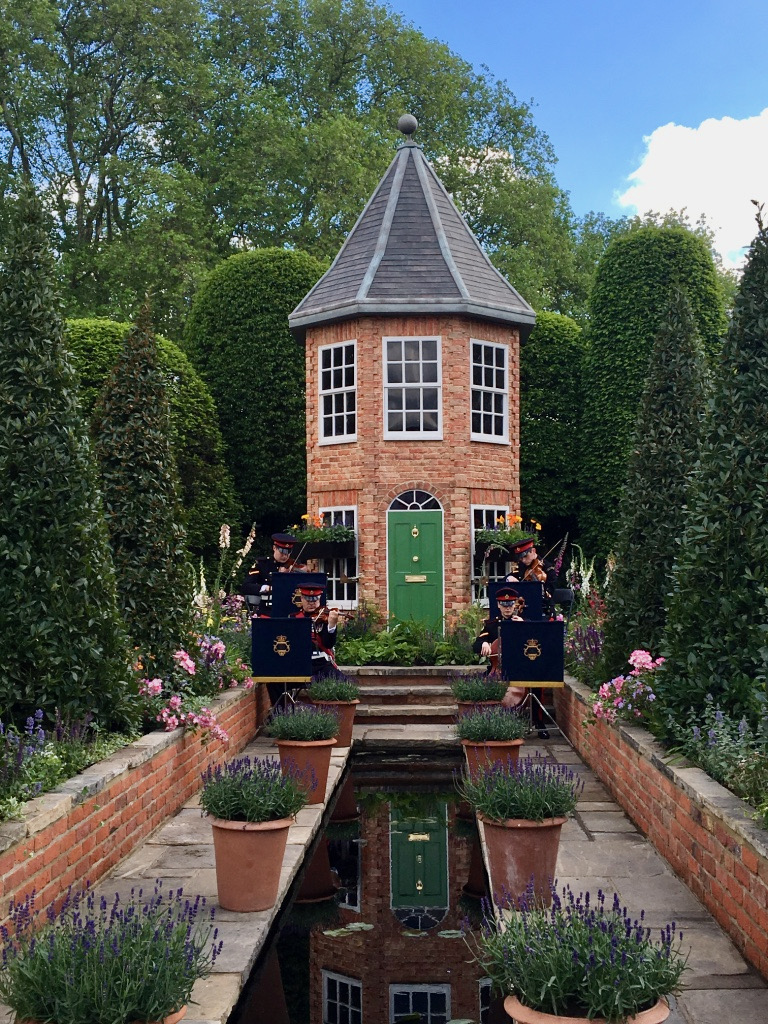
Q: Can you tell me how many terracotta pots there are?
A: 8